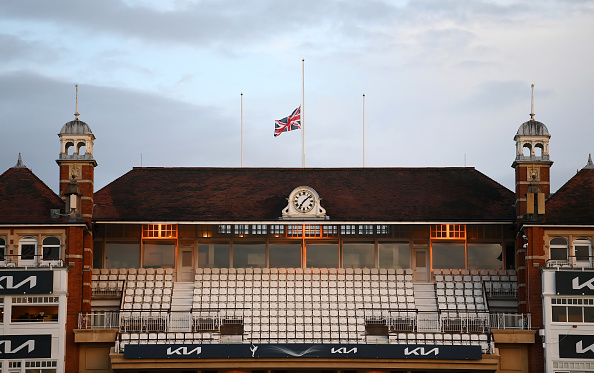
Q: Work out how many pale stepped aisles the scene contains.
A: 2